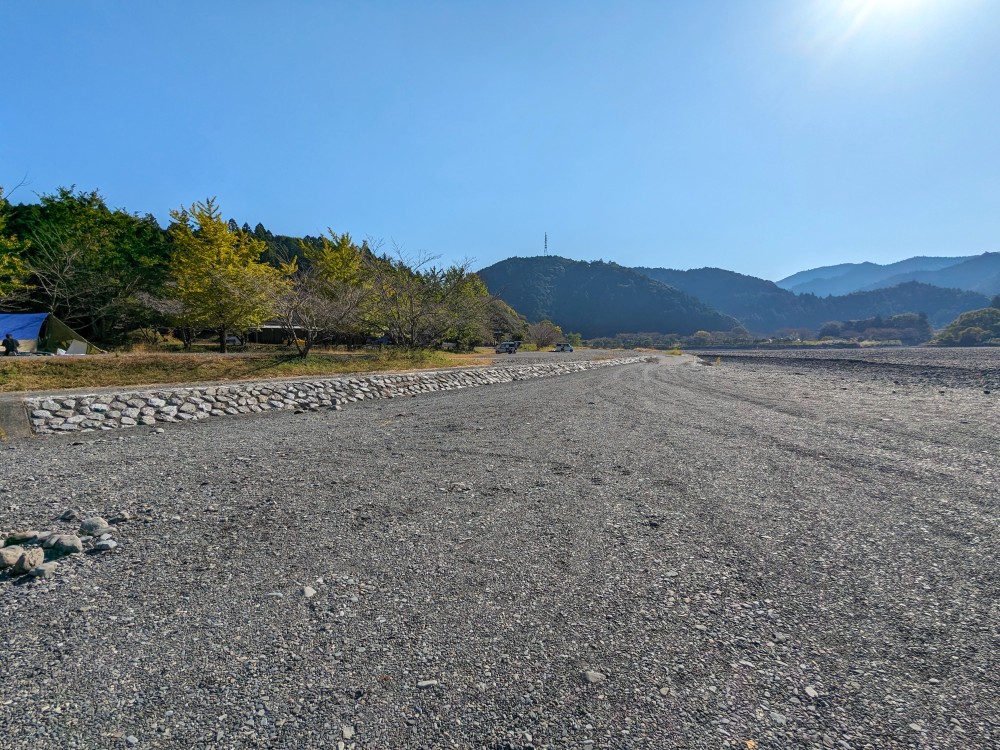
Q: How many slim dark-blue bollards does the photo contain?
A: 0